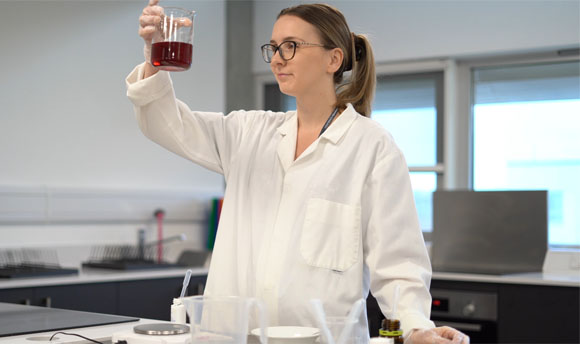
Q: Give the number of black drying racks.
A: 2